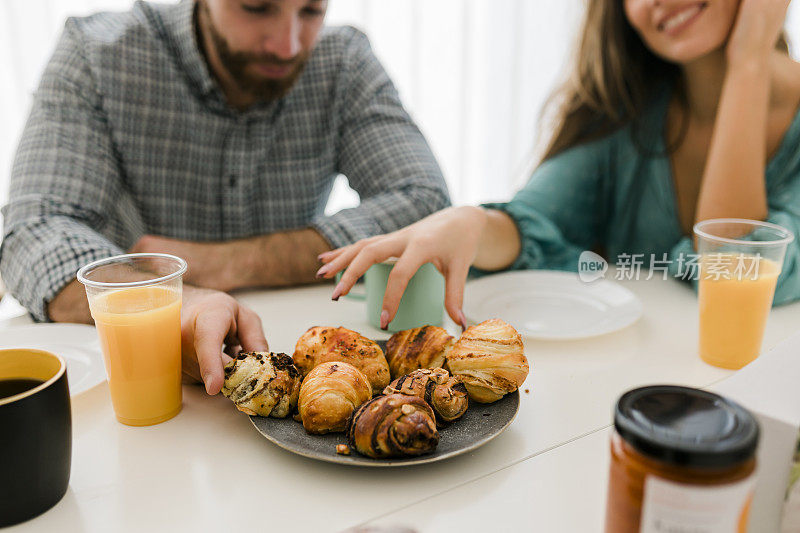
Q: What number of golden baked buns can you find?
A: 7